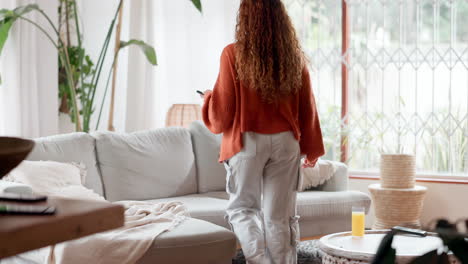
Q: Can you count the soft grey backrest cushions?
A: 3